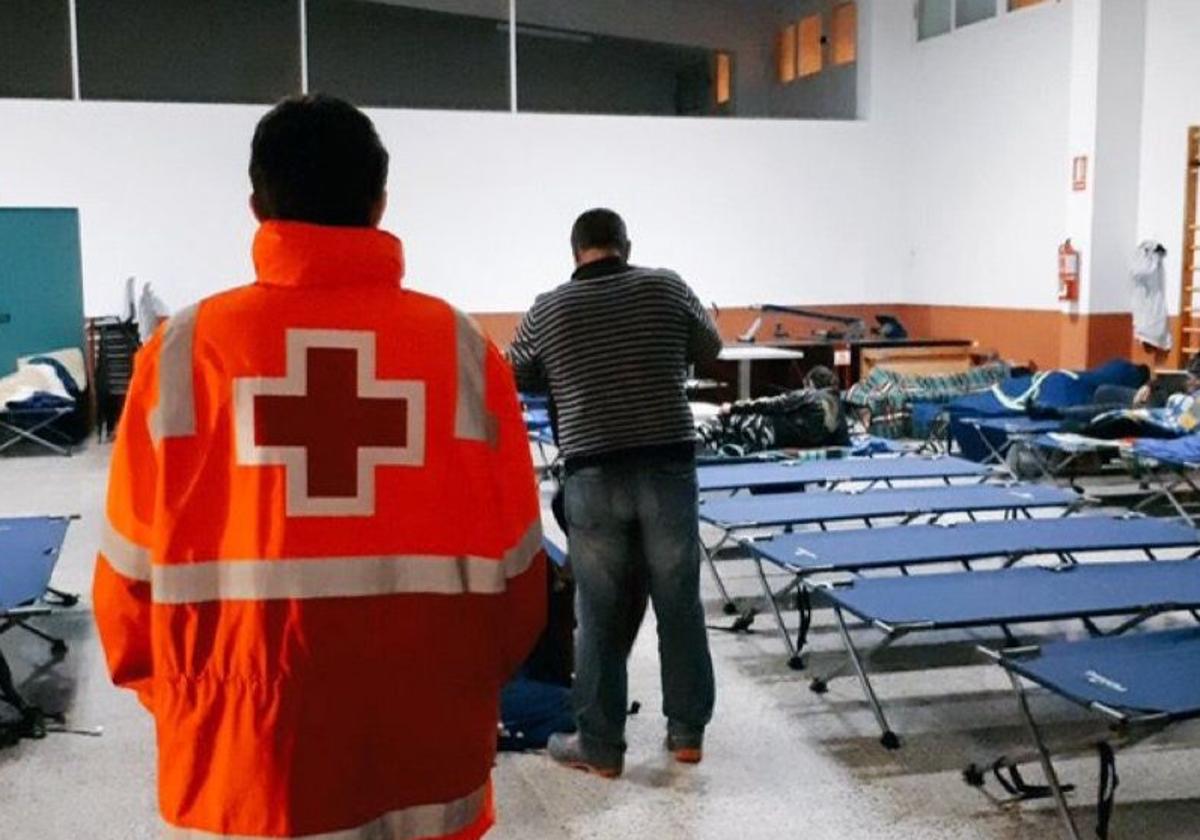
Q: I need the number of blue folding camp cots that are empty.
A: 6